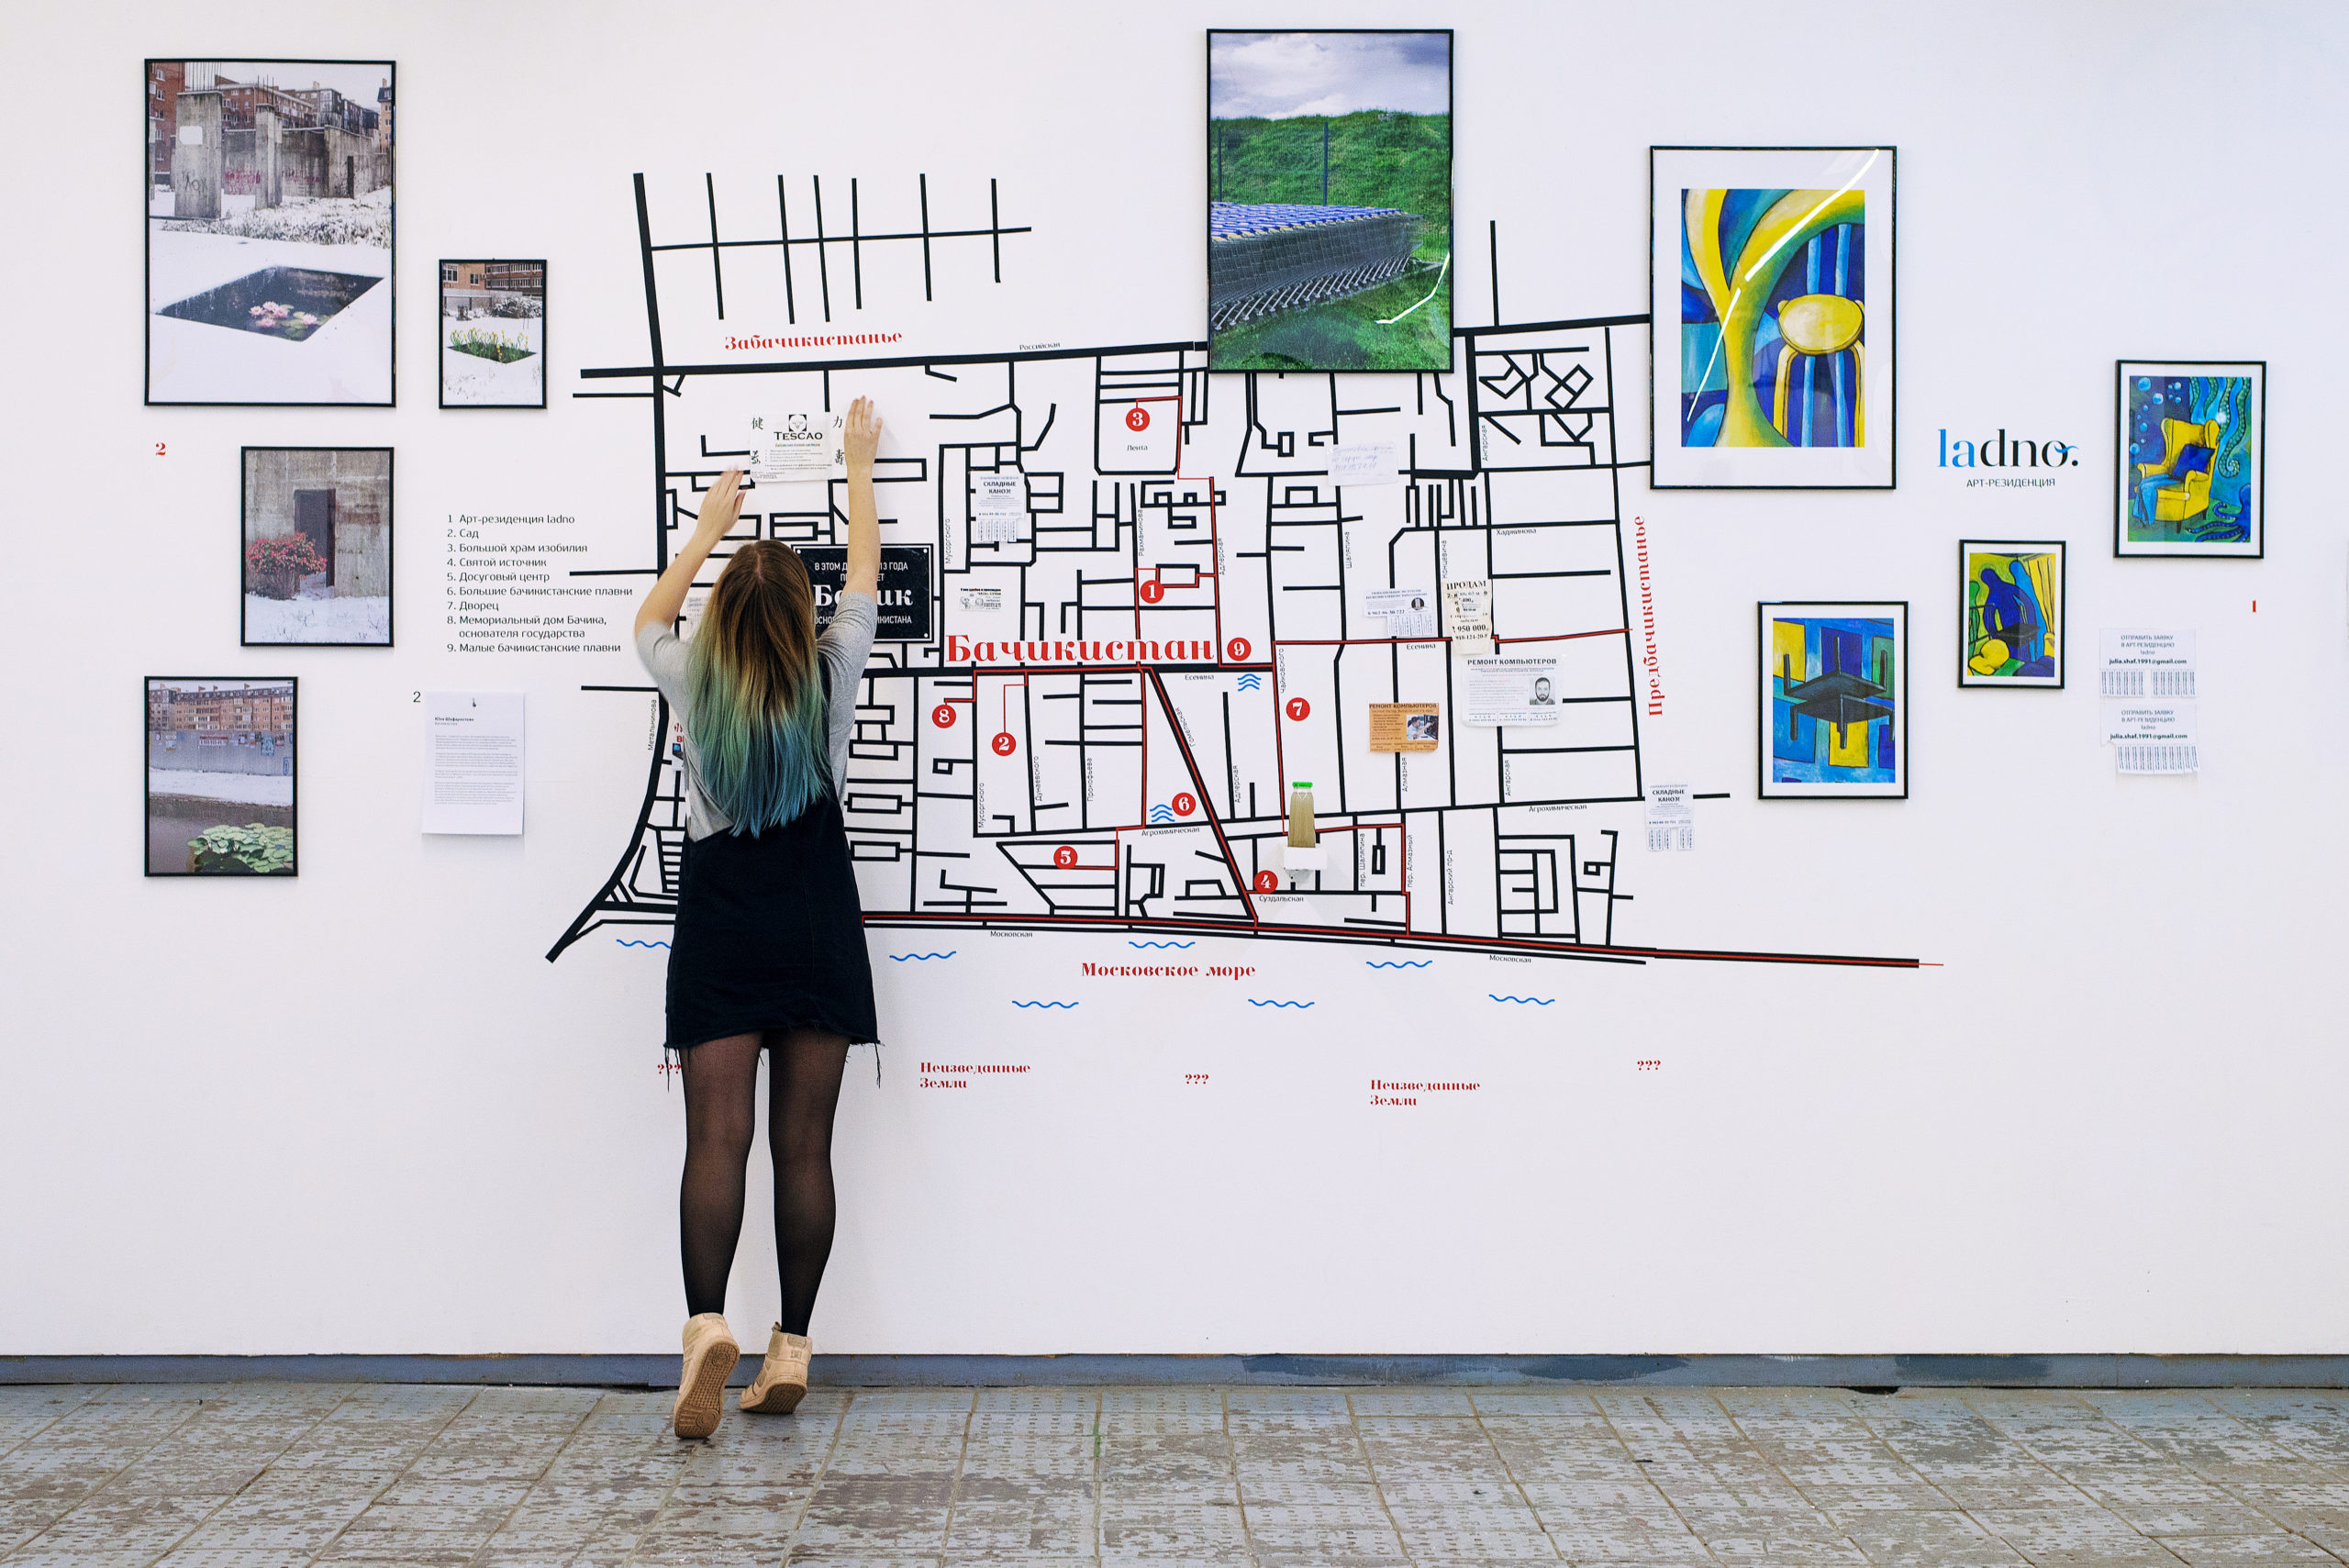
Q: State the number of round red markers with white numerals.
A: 9